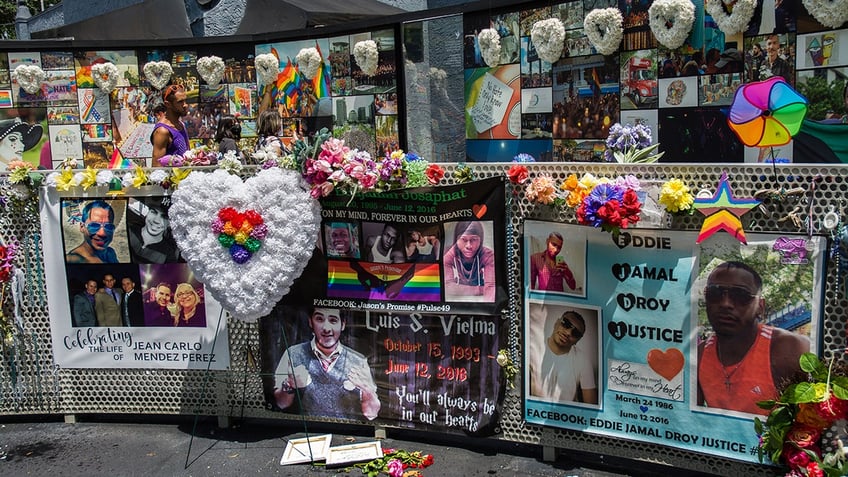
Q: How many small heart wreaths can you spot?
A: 13